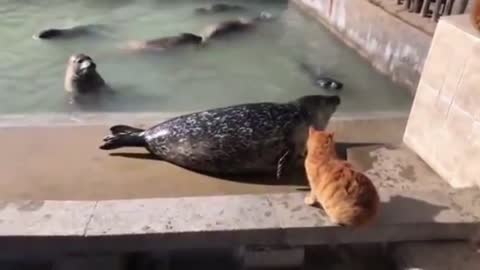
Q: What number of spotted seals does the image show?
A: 1